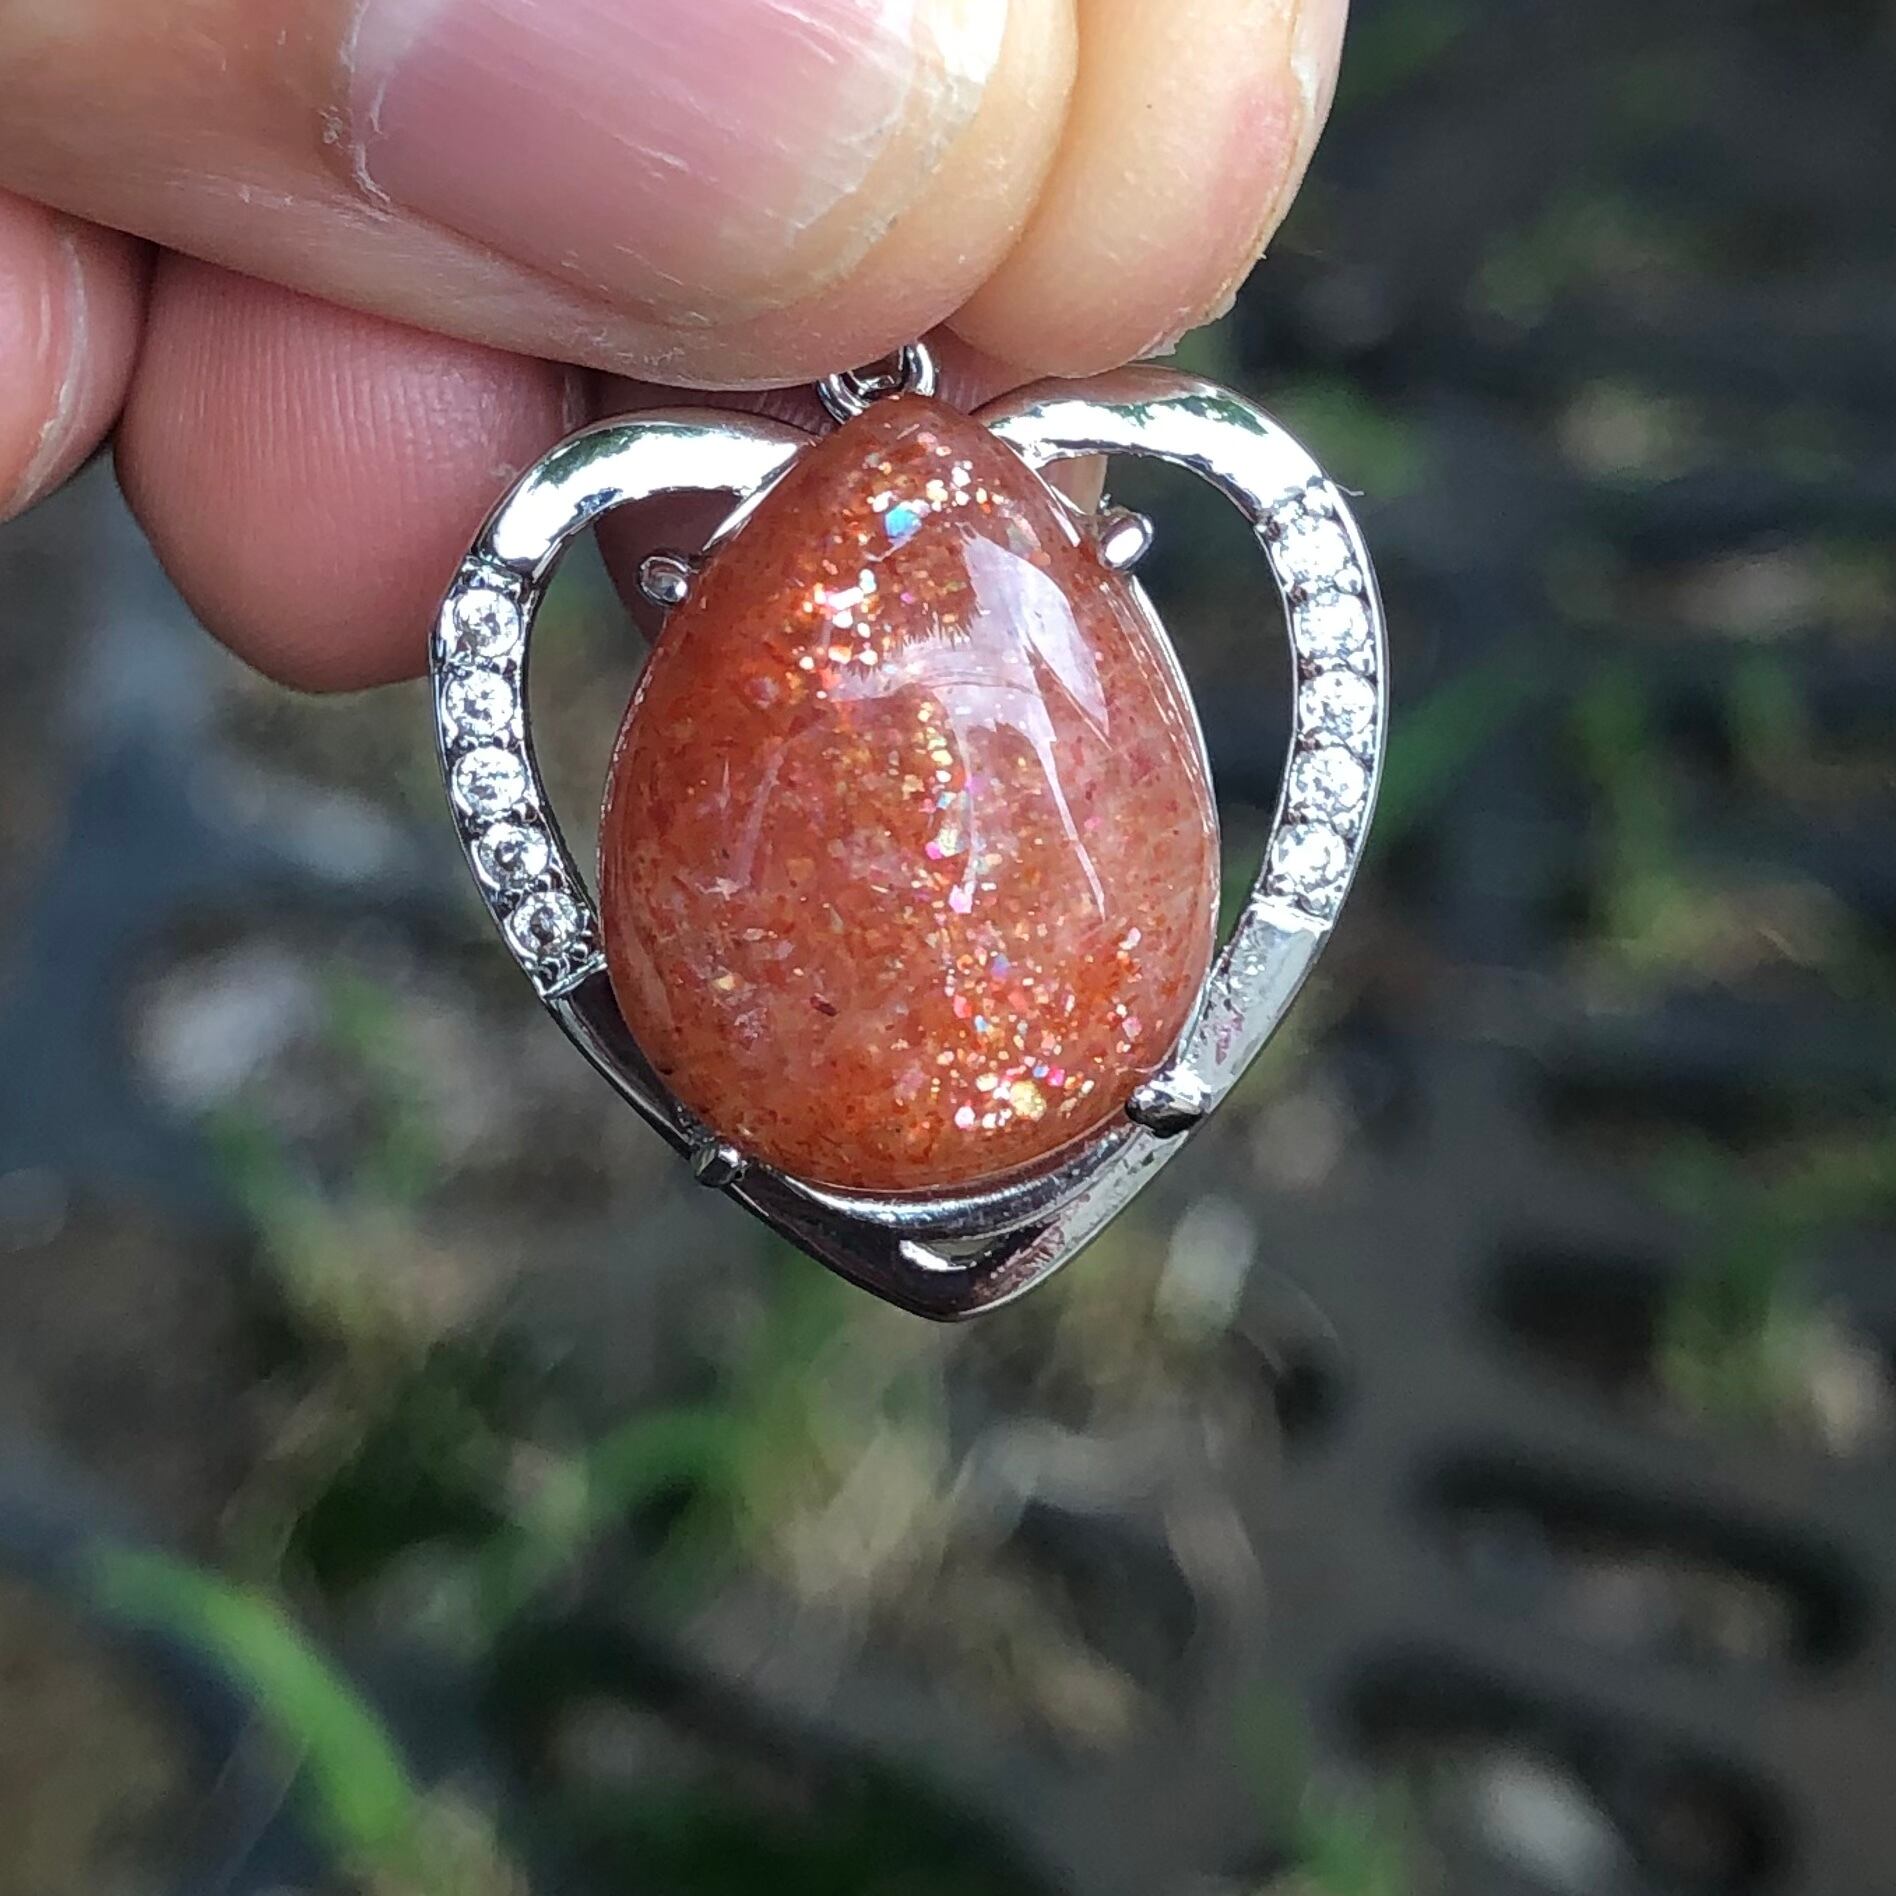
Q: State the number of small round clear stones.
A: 10